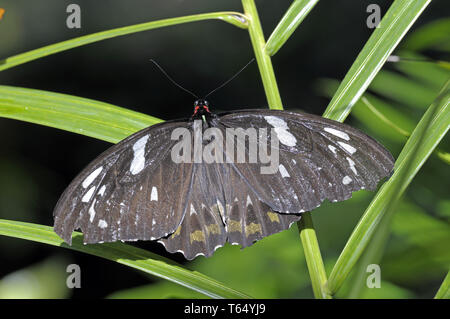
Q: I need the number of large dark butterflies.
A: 1